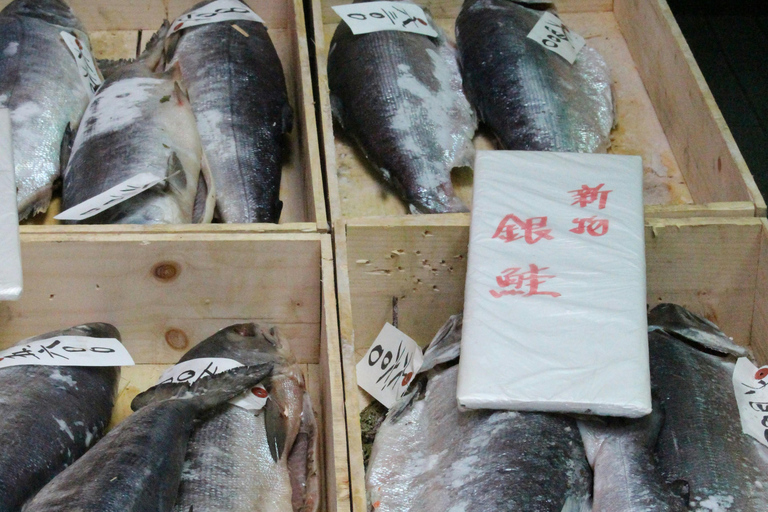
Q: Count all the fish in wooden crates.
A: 11